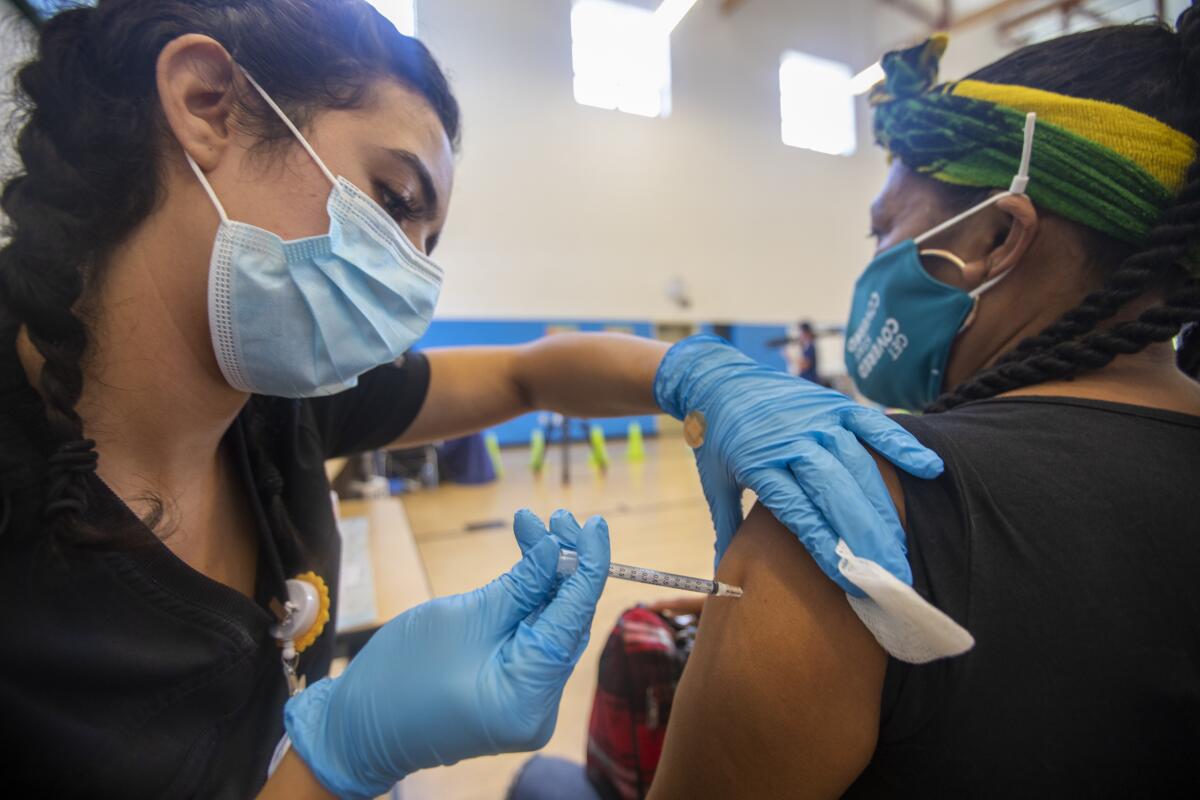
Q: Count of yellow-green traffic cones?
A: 4